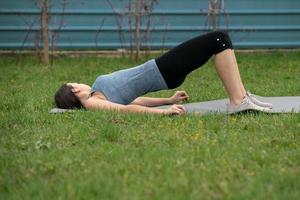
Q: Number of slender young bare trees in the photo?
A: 3